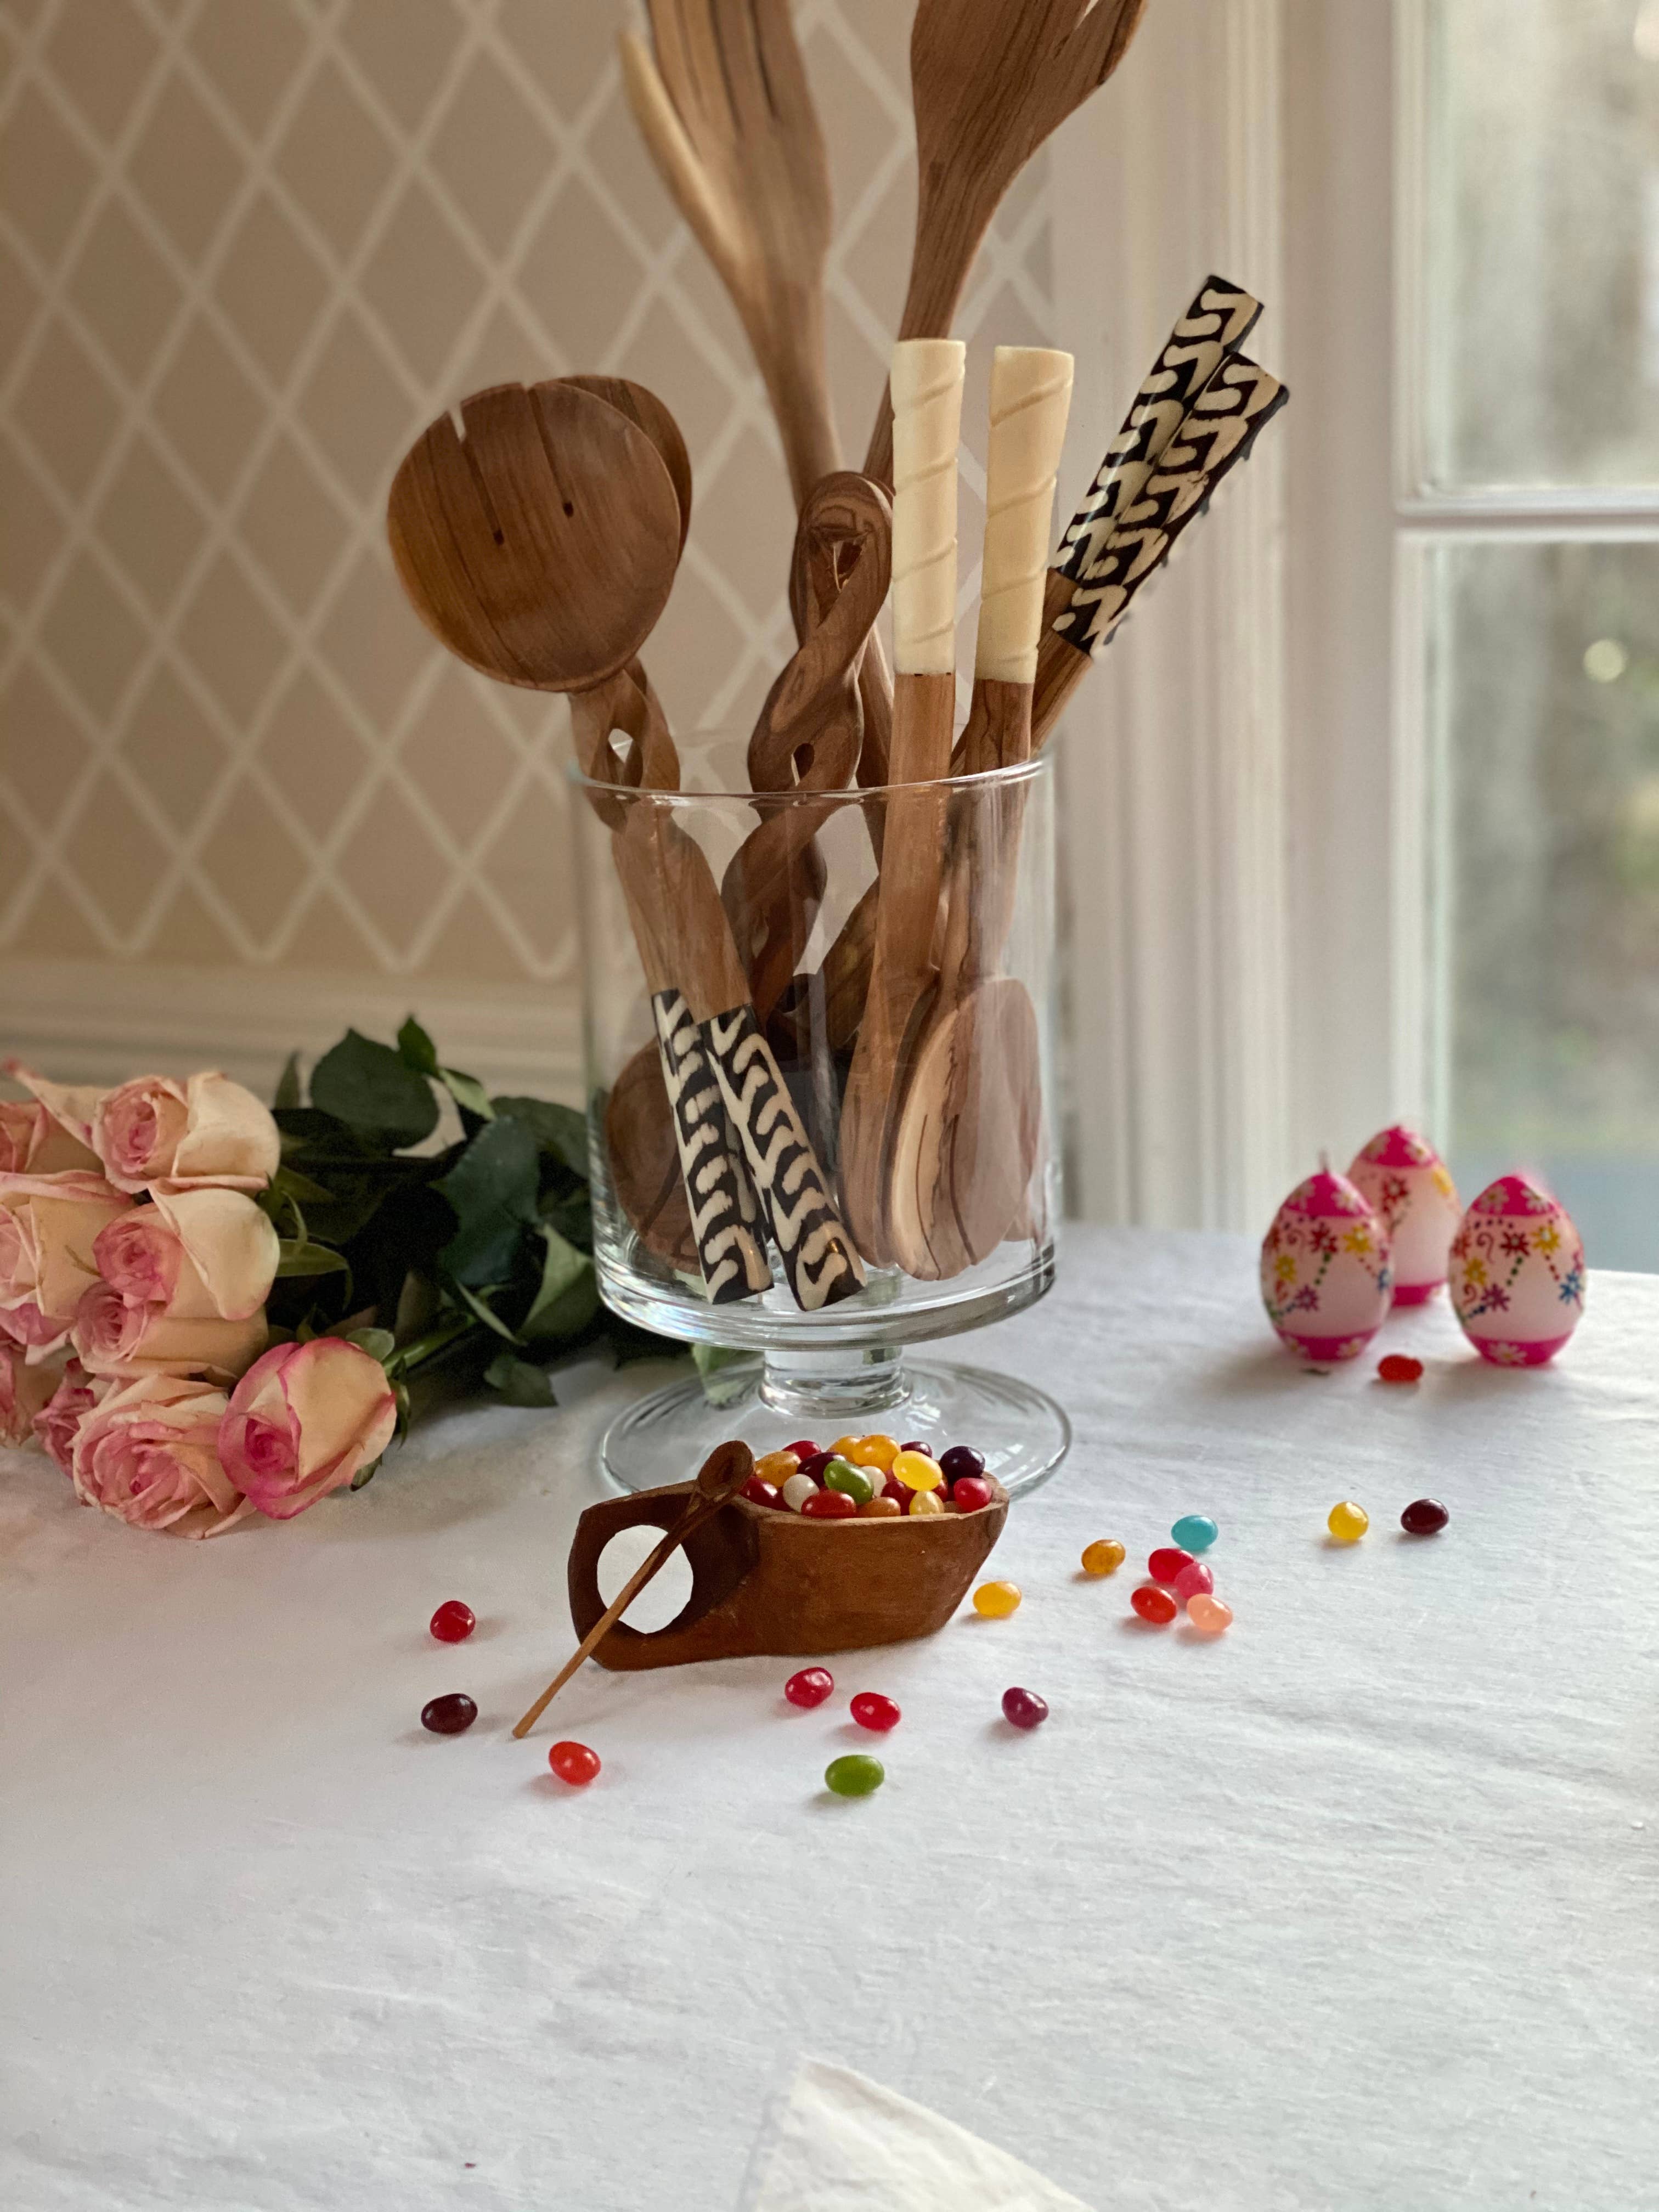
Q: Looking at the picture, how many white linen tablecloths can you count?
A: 1